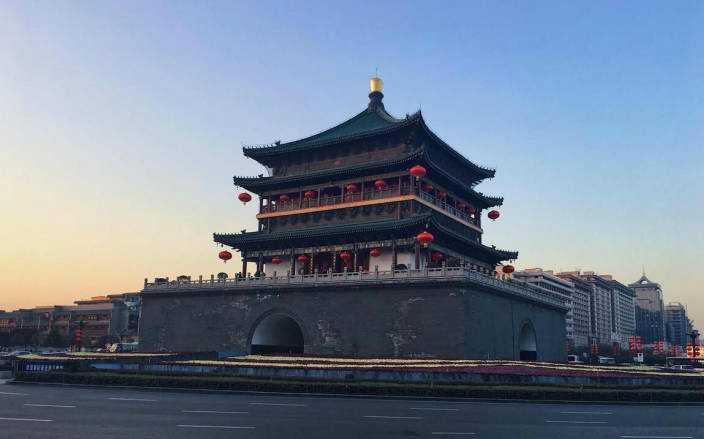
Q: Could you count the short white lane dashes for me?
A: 13